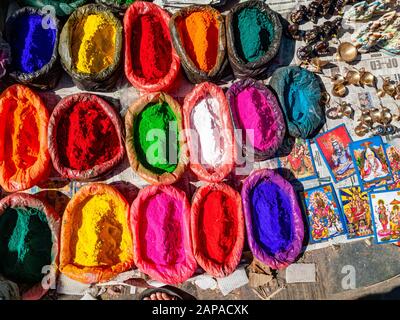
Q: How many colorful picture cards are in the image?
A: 7